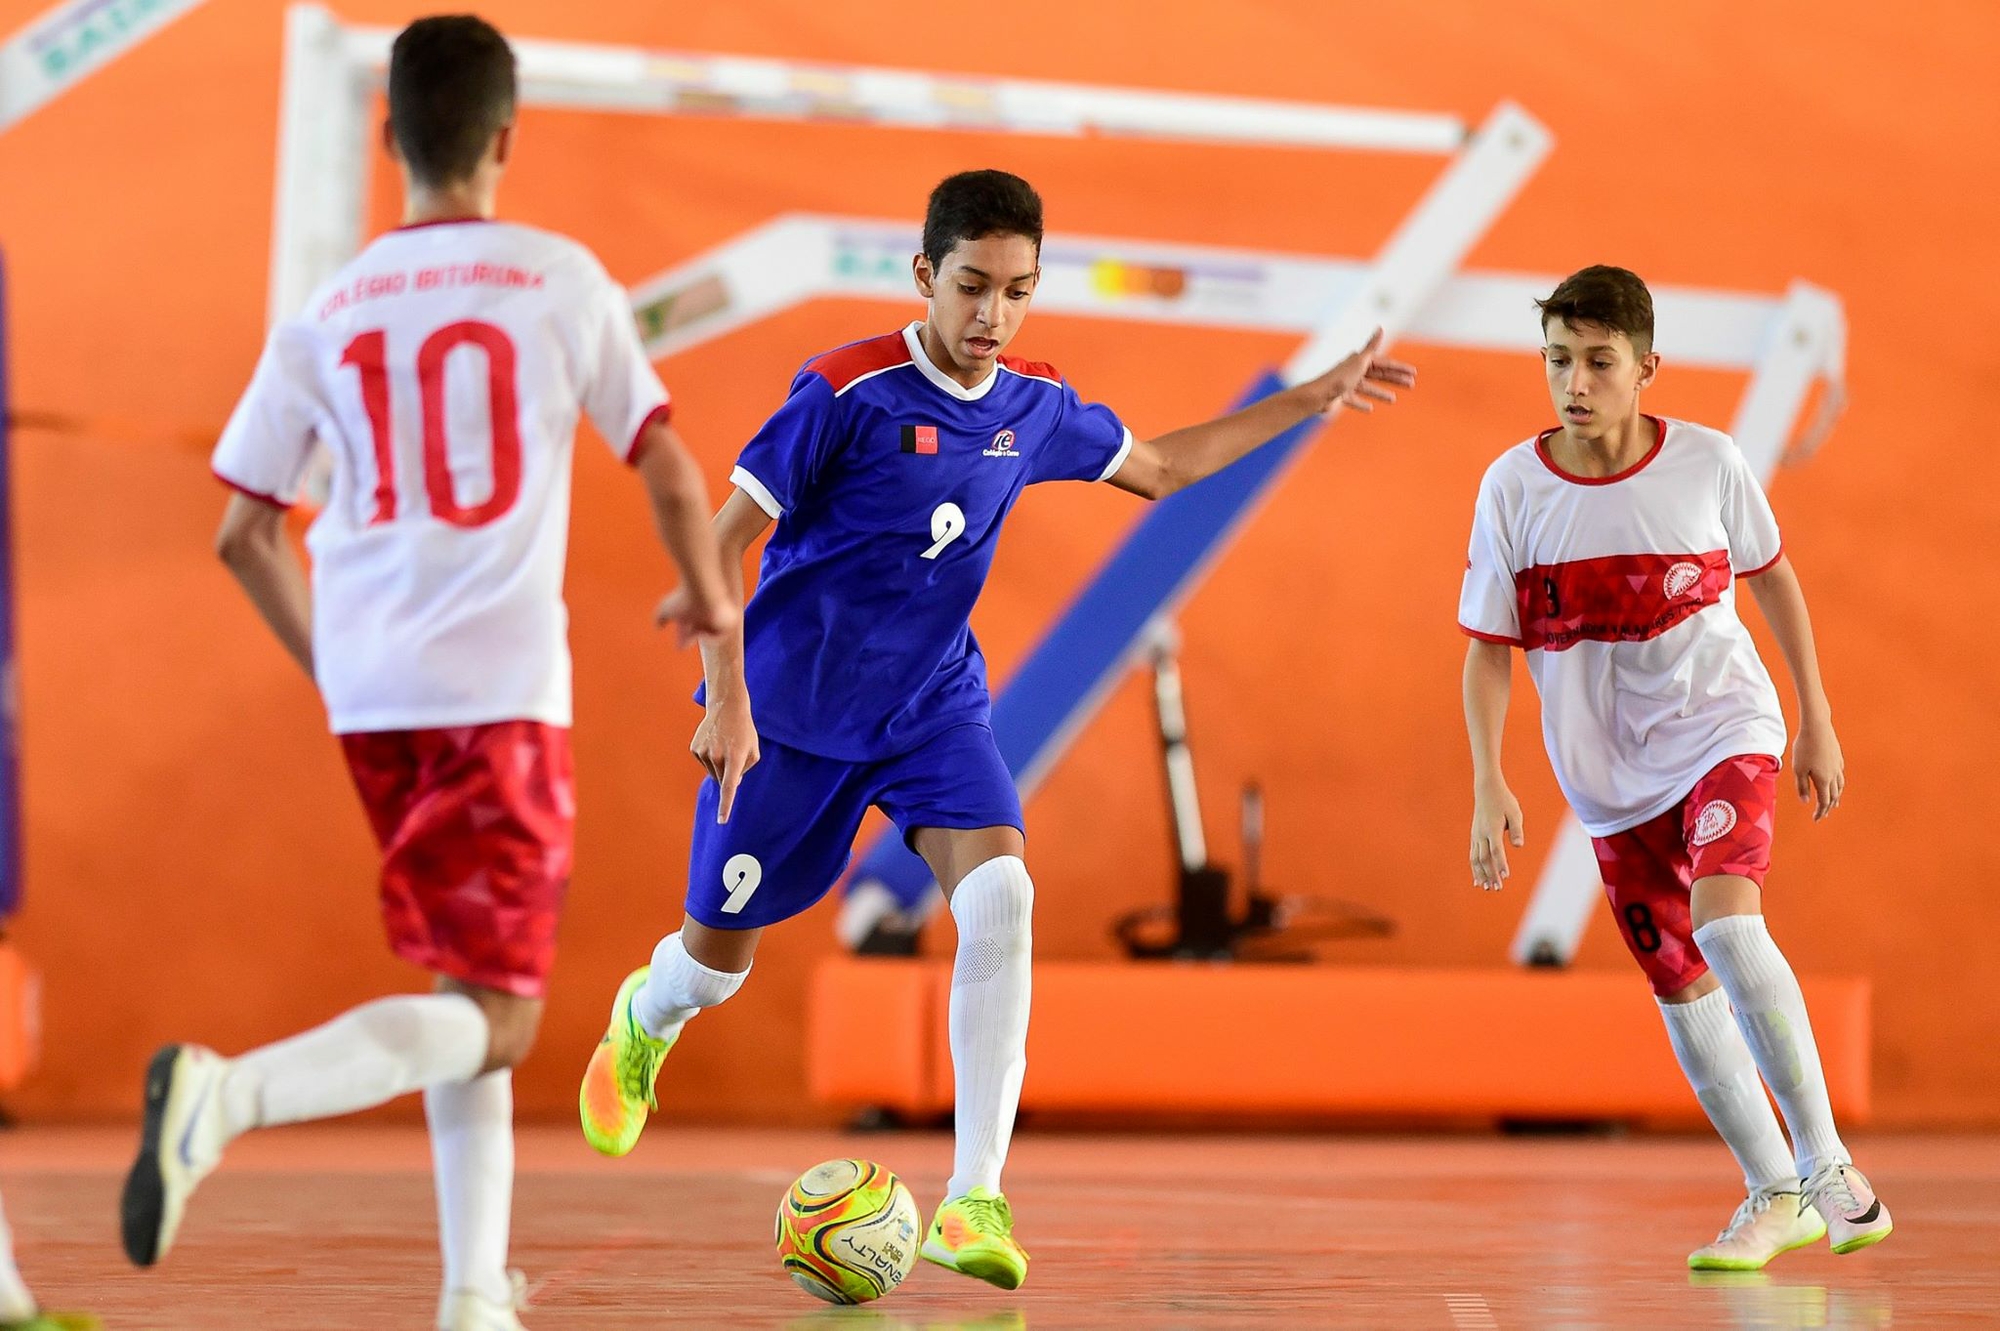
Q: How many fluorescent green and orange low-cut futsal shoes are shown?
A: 2